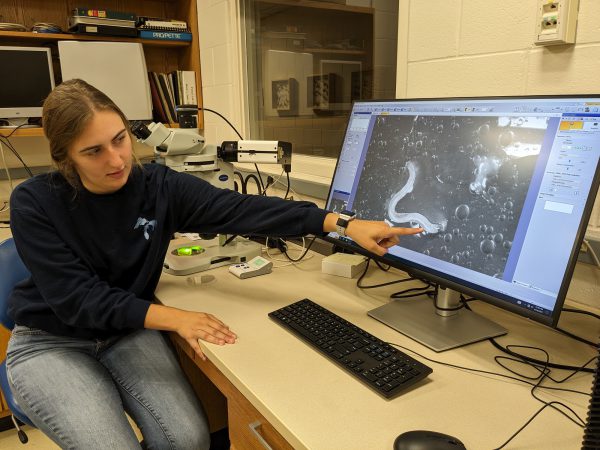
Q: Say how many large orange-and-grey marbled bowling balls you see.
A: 0